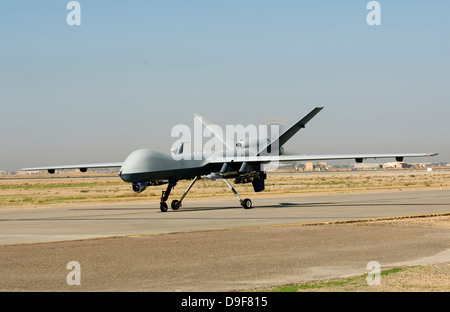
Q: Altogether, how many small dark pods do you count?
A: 4